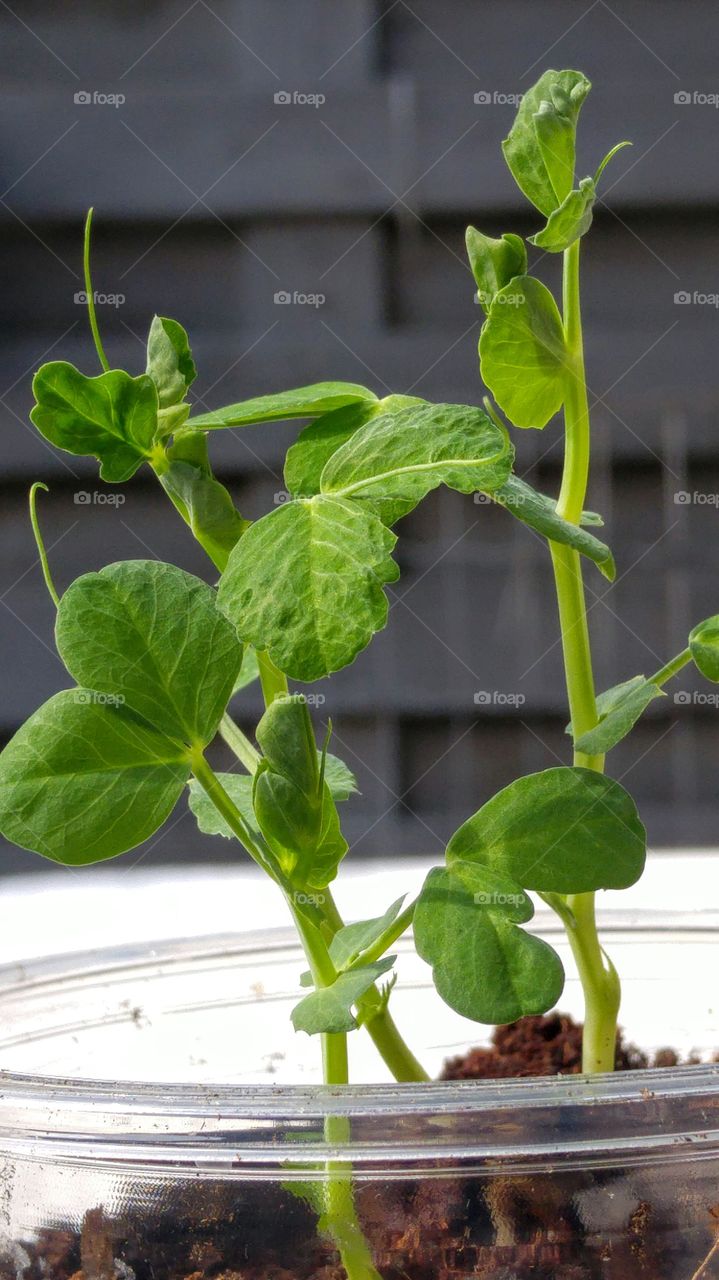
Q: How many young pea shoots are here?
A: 3